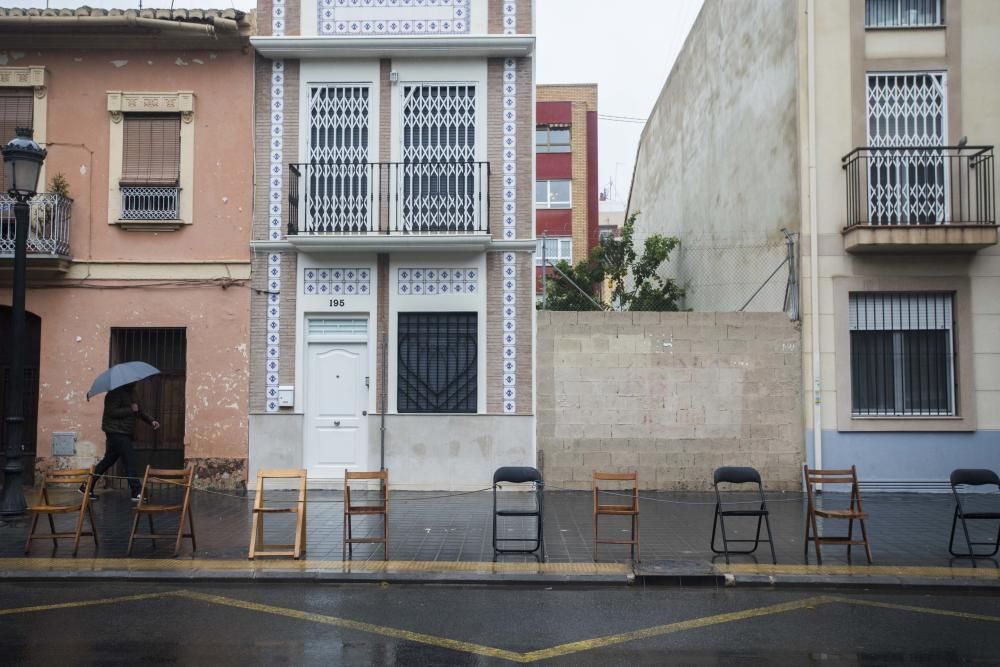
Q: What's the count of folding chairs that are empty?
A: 9